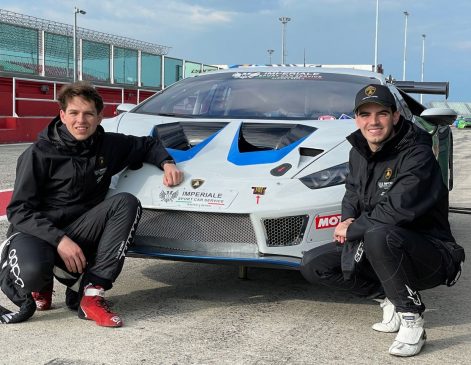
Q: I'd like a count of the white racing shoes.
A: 2